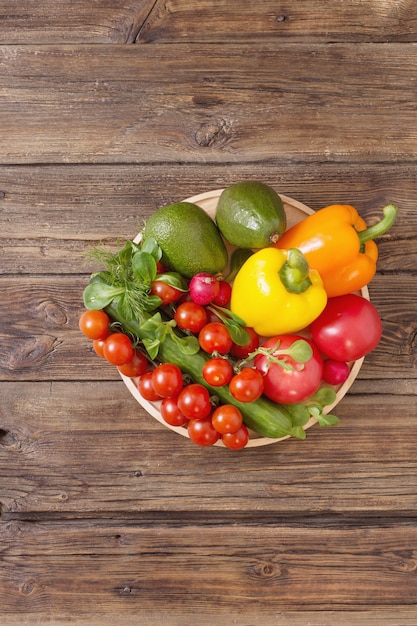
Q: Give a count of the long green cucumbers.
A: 1